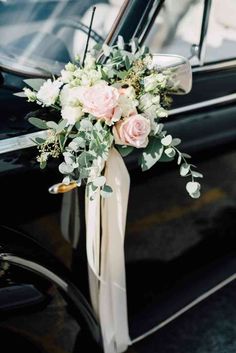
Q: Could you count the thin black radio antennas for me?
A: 1